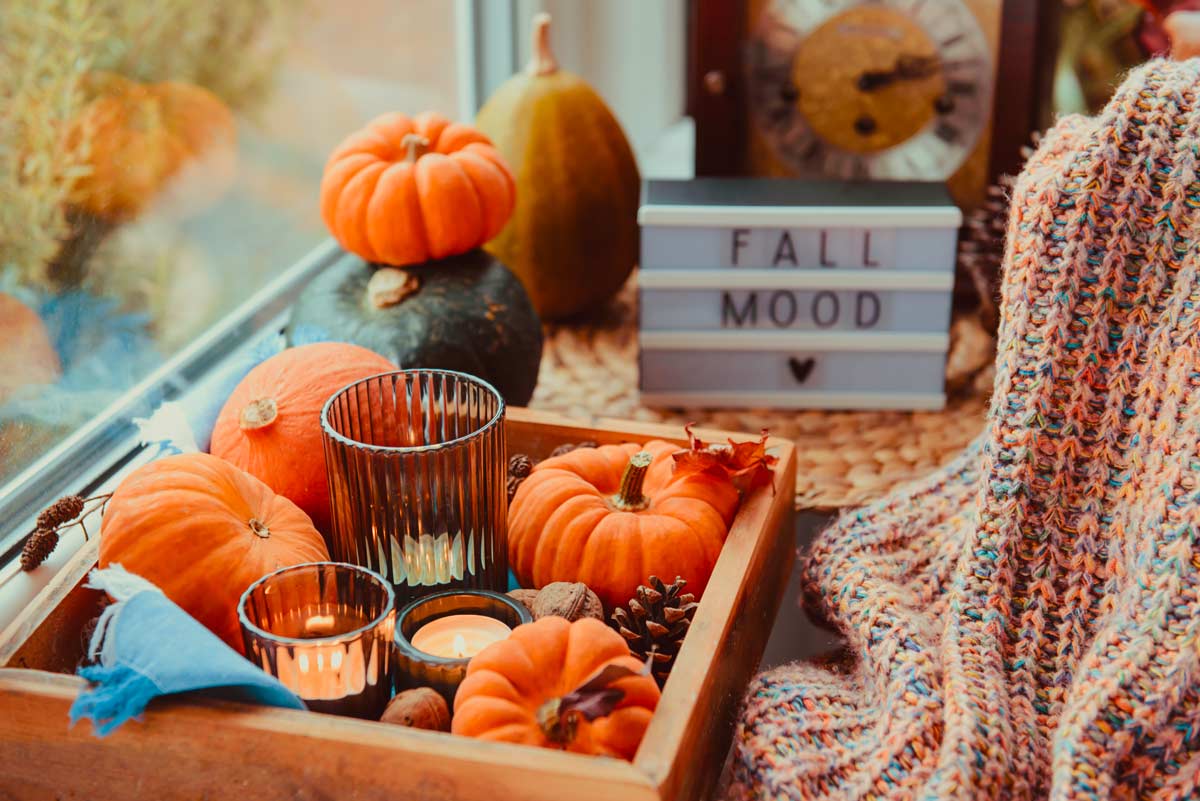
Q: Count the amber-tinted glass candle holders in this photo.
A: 3